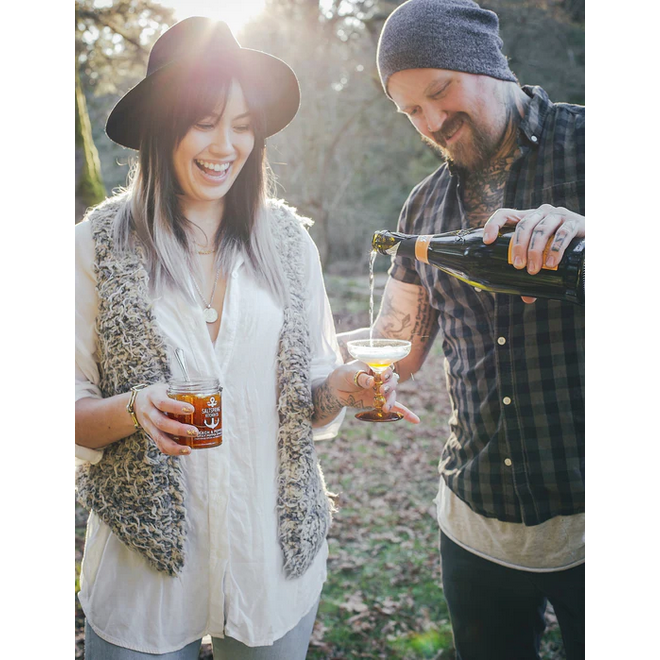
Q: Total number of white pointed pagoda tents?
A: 0